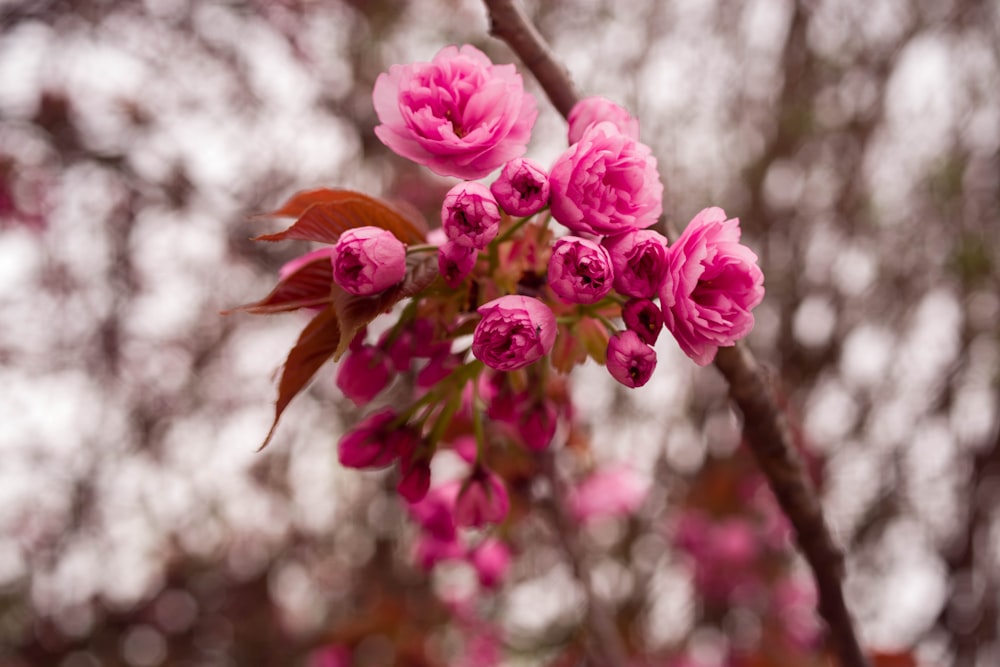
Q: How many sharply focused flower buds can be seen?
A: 9